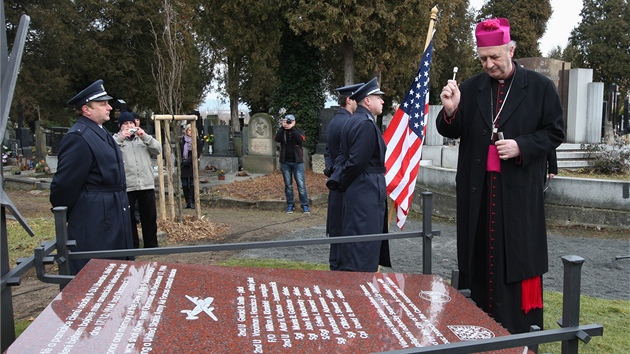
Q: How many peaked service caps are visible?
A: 3